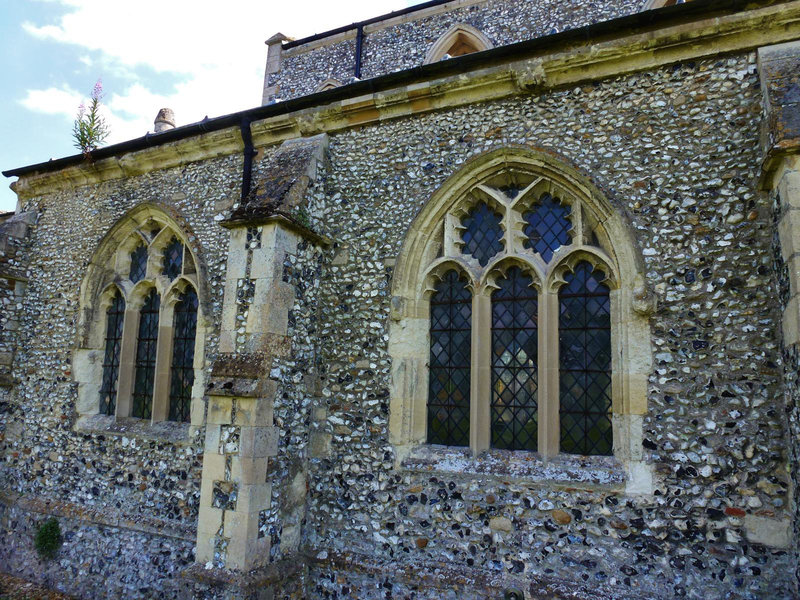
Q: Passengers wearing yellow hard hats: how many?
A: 0